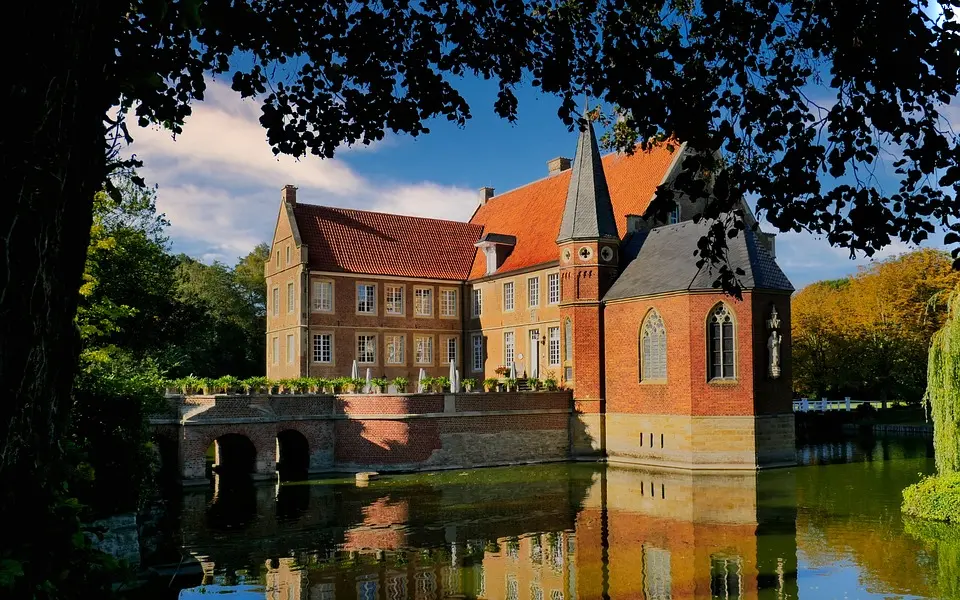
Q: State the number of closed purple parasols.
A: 0